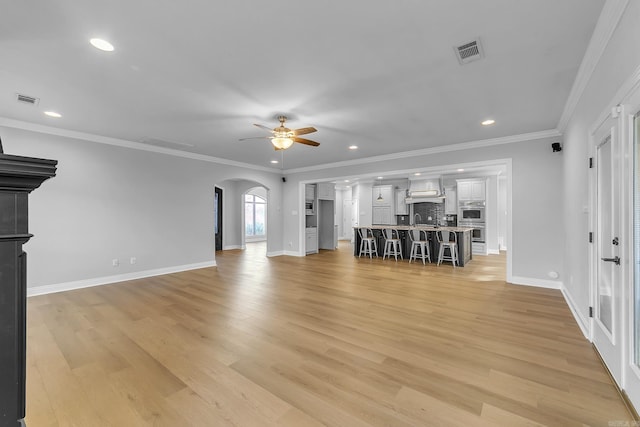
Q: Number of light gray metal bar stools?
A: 4